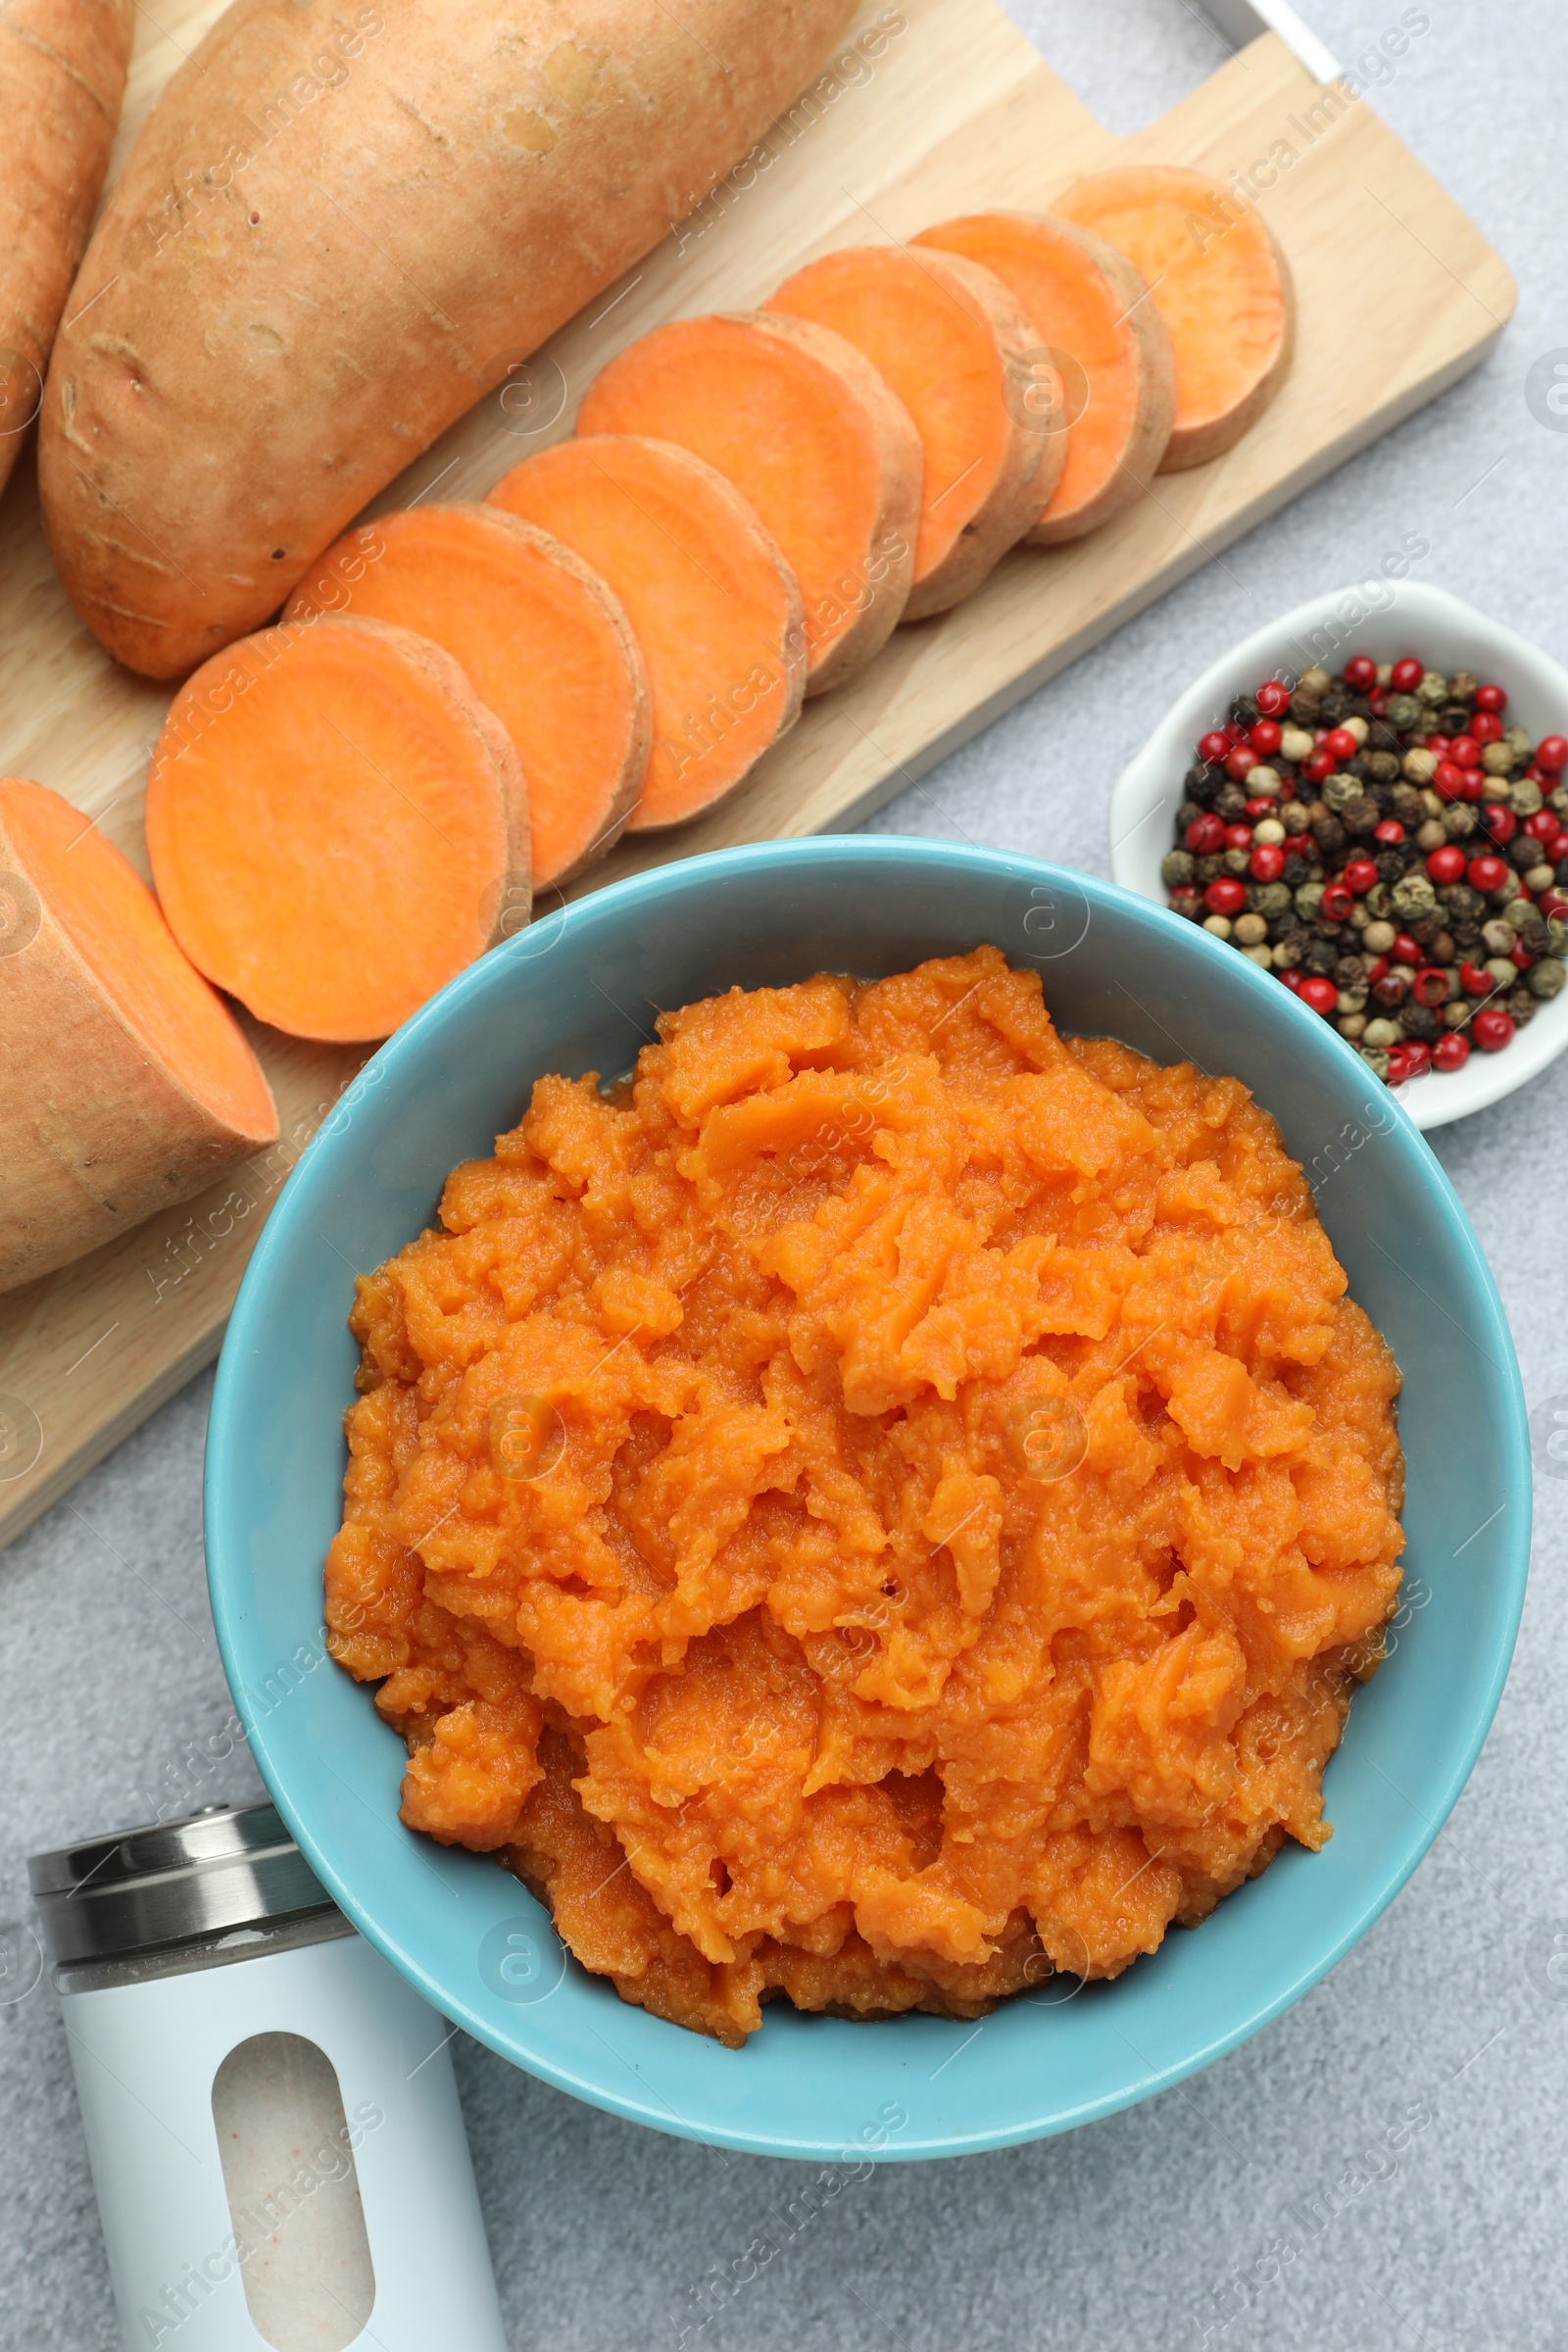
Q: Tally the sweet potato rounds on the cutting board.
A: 7